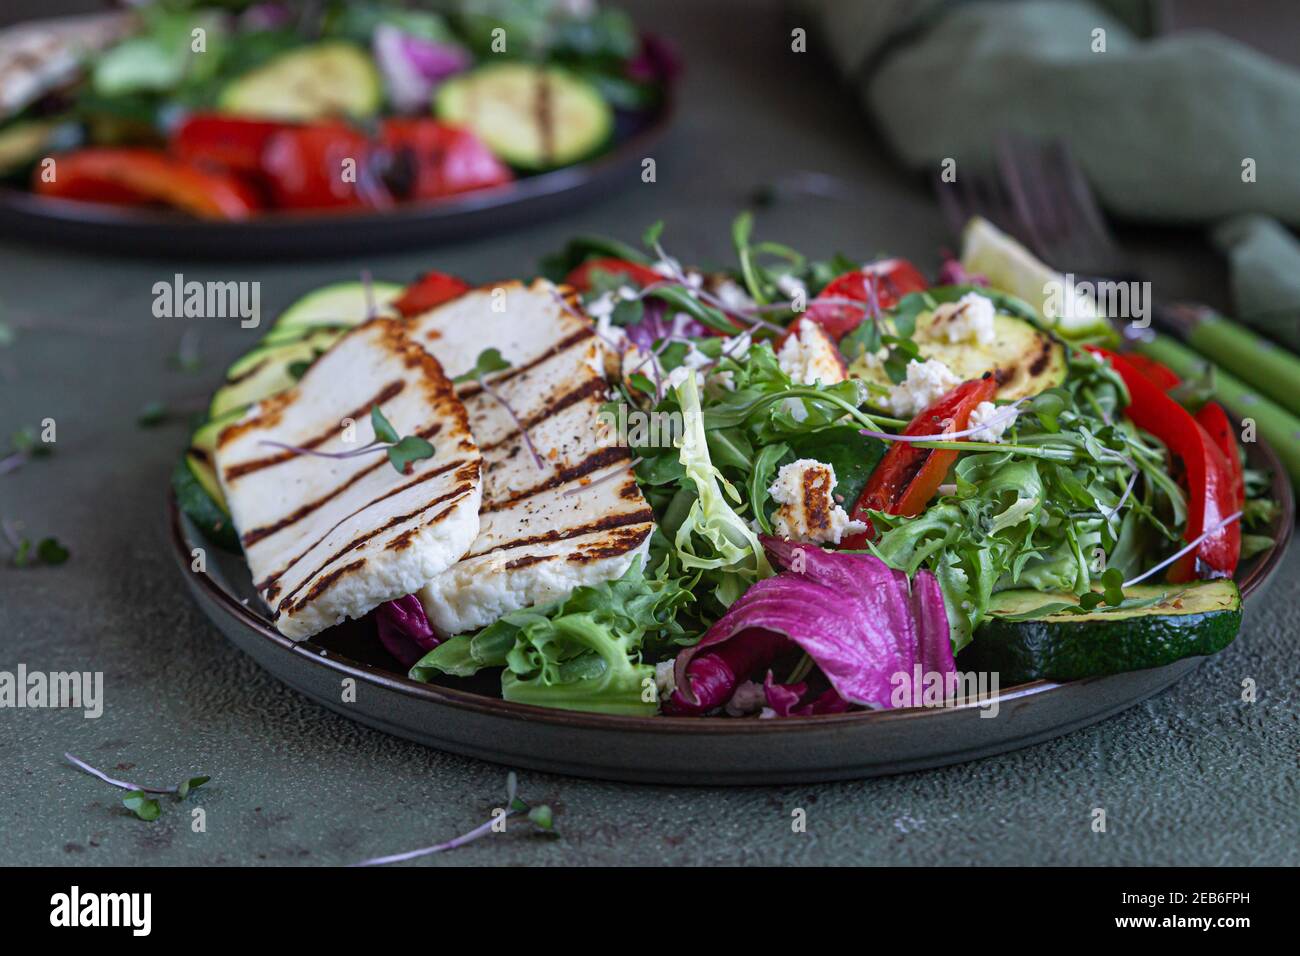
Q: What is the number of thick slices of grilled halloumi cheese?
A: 2